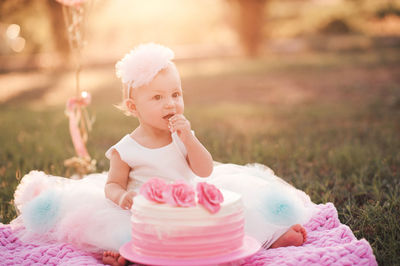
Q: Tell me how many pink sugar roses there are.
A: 3